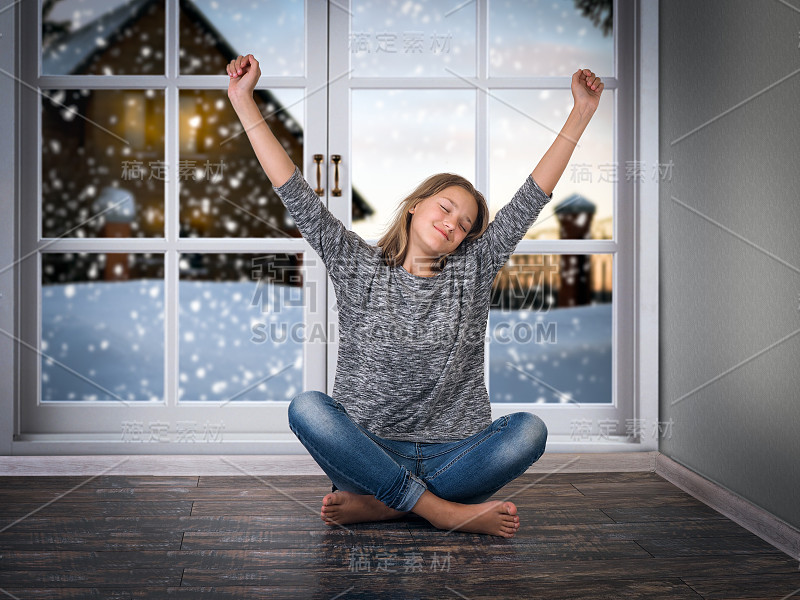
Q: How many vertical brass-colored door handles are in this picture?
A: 2